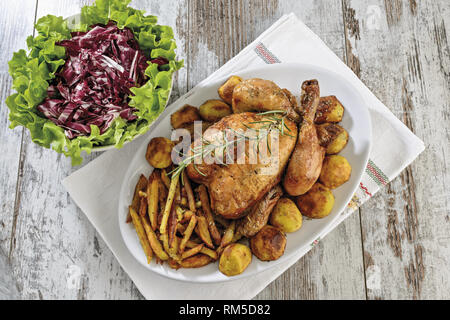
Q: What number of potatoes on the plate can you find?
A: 11